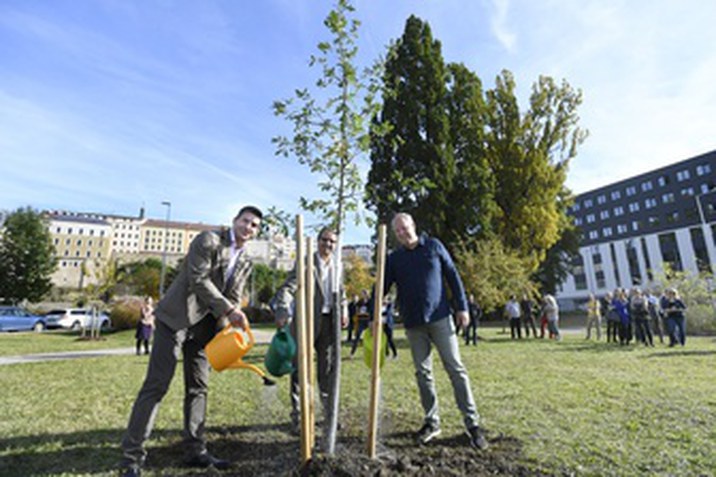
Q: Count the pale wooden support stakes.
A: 3